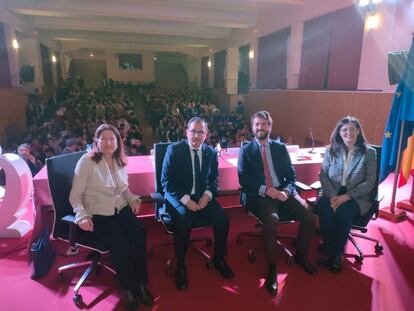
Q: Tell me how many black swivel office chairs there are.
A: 4